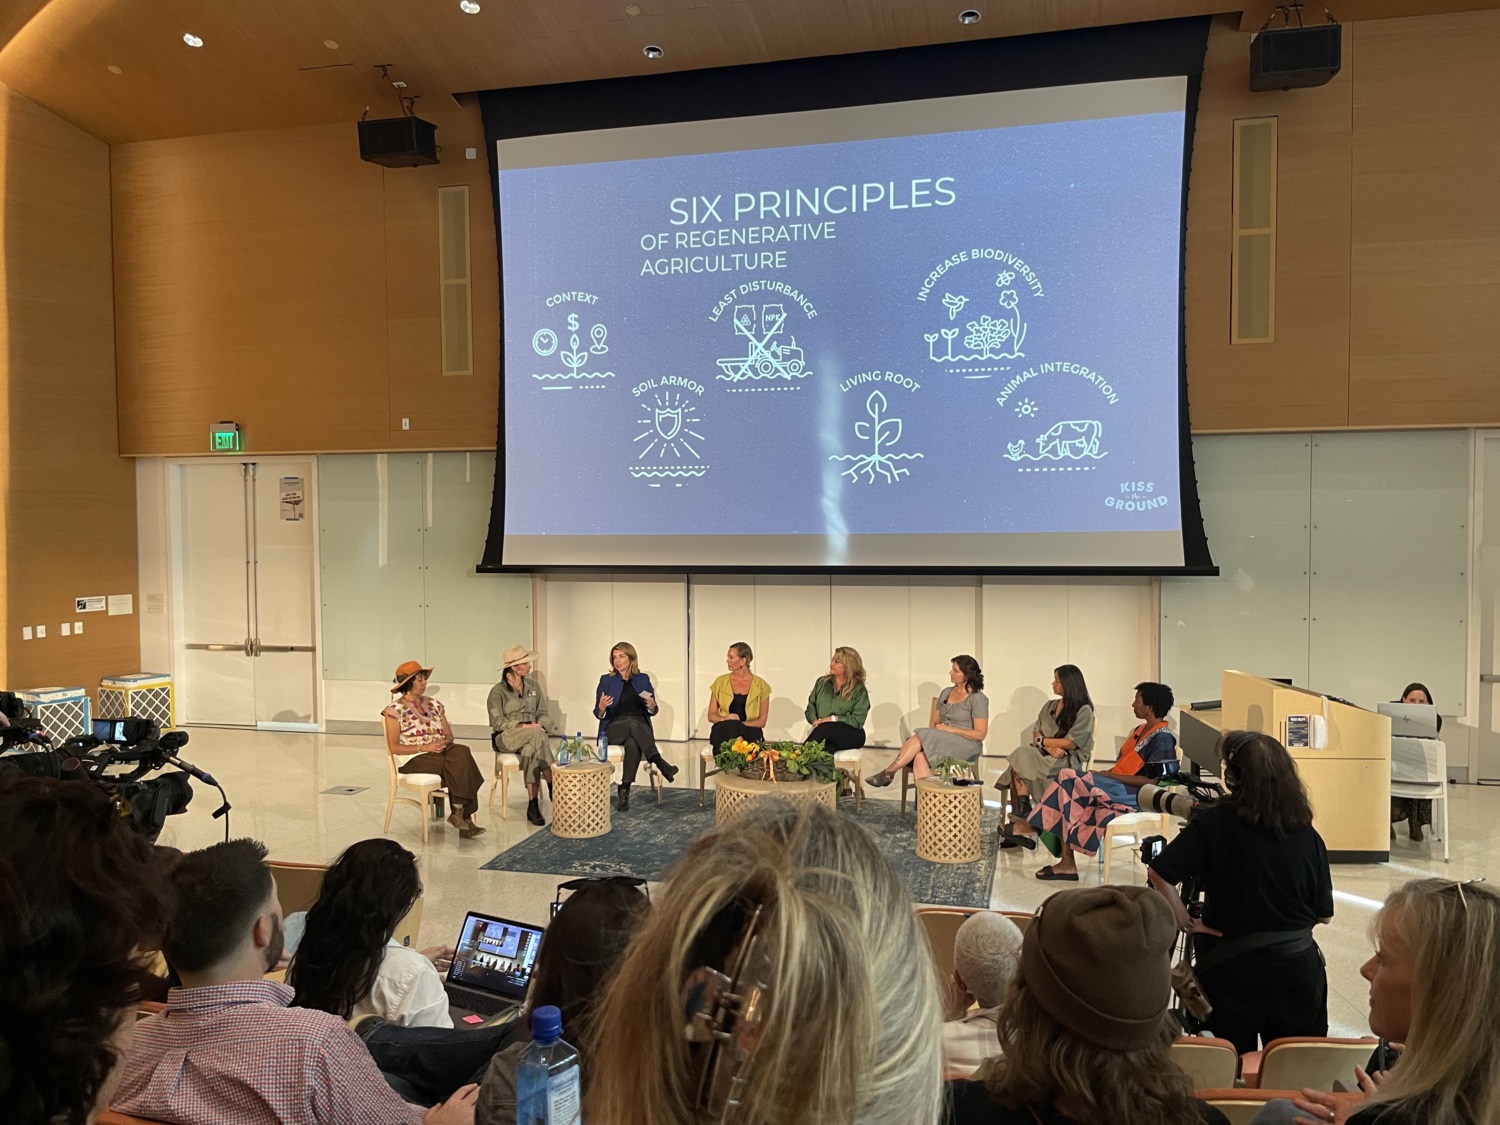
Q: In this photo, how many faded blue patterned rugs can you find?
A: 1